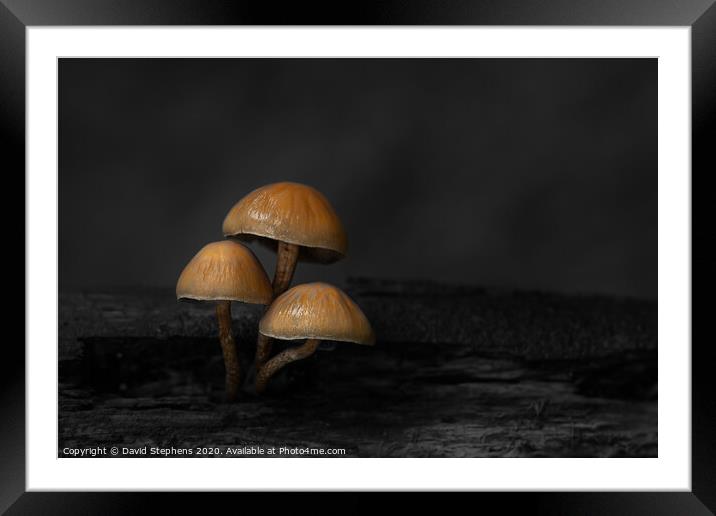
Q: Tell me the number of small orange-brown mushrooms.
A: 3